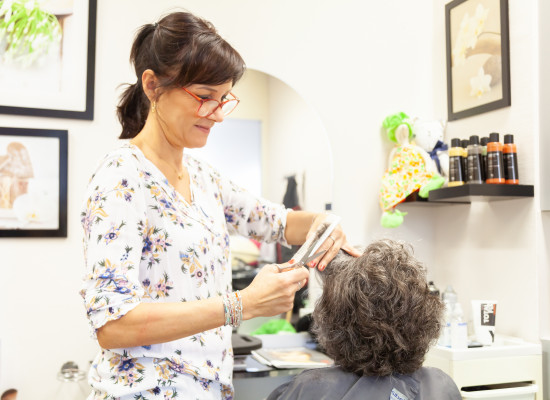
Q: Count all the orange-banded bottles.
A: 2